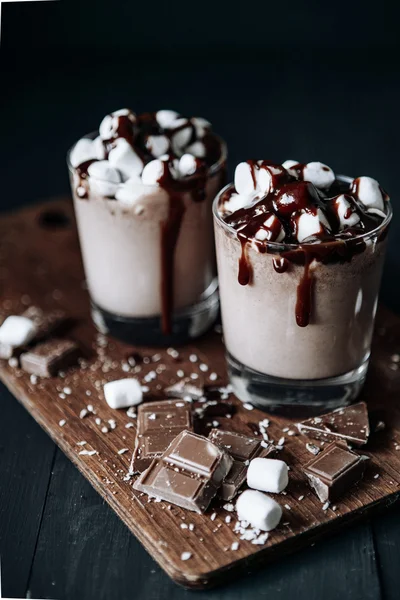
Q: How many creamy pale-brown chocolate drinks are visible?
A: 2